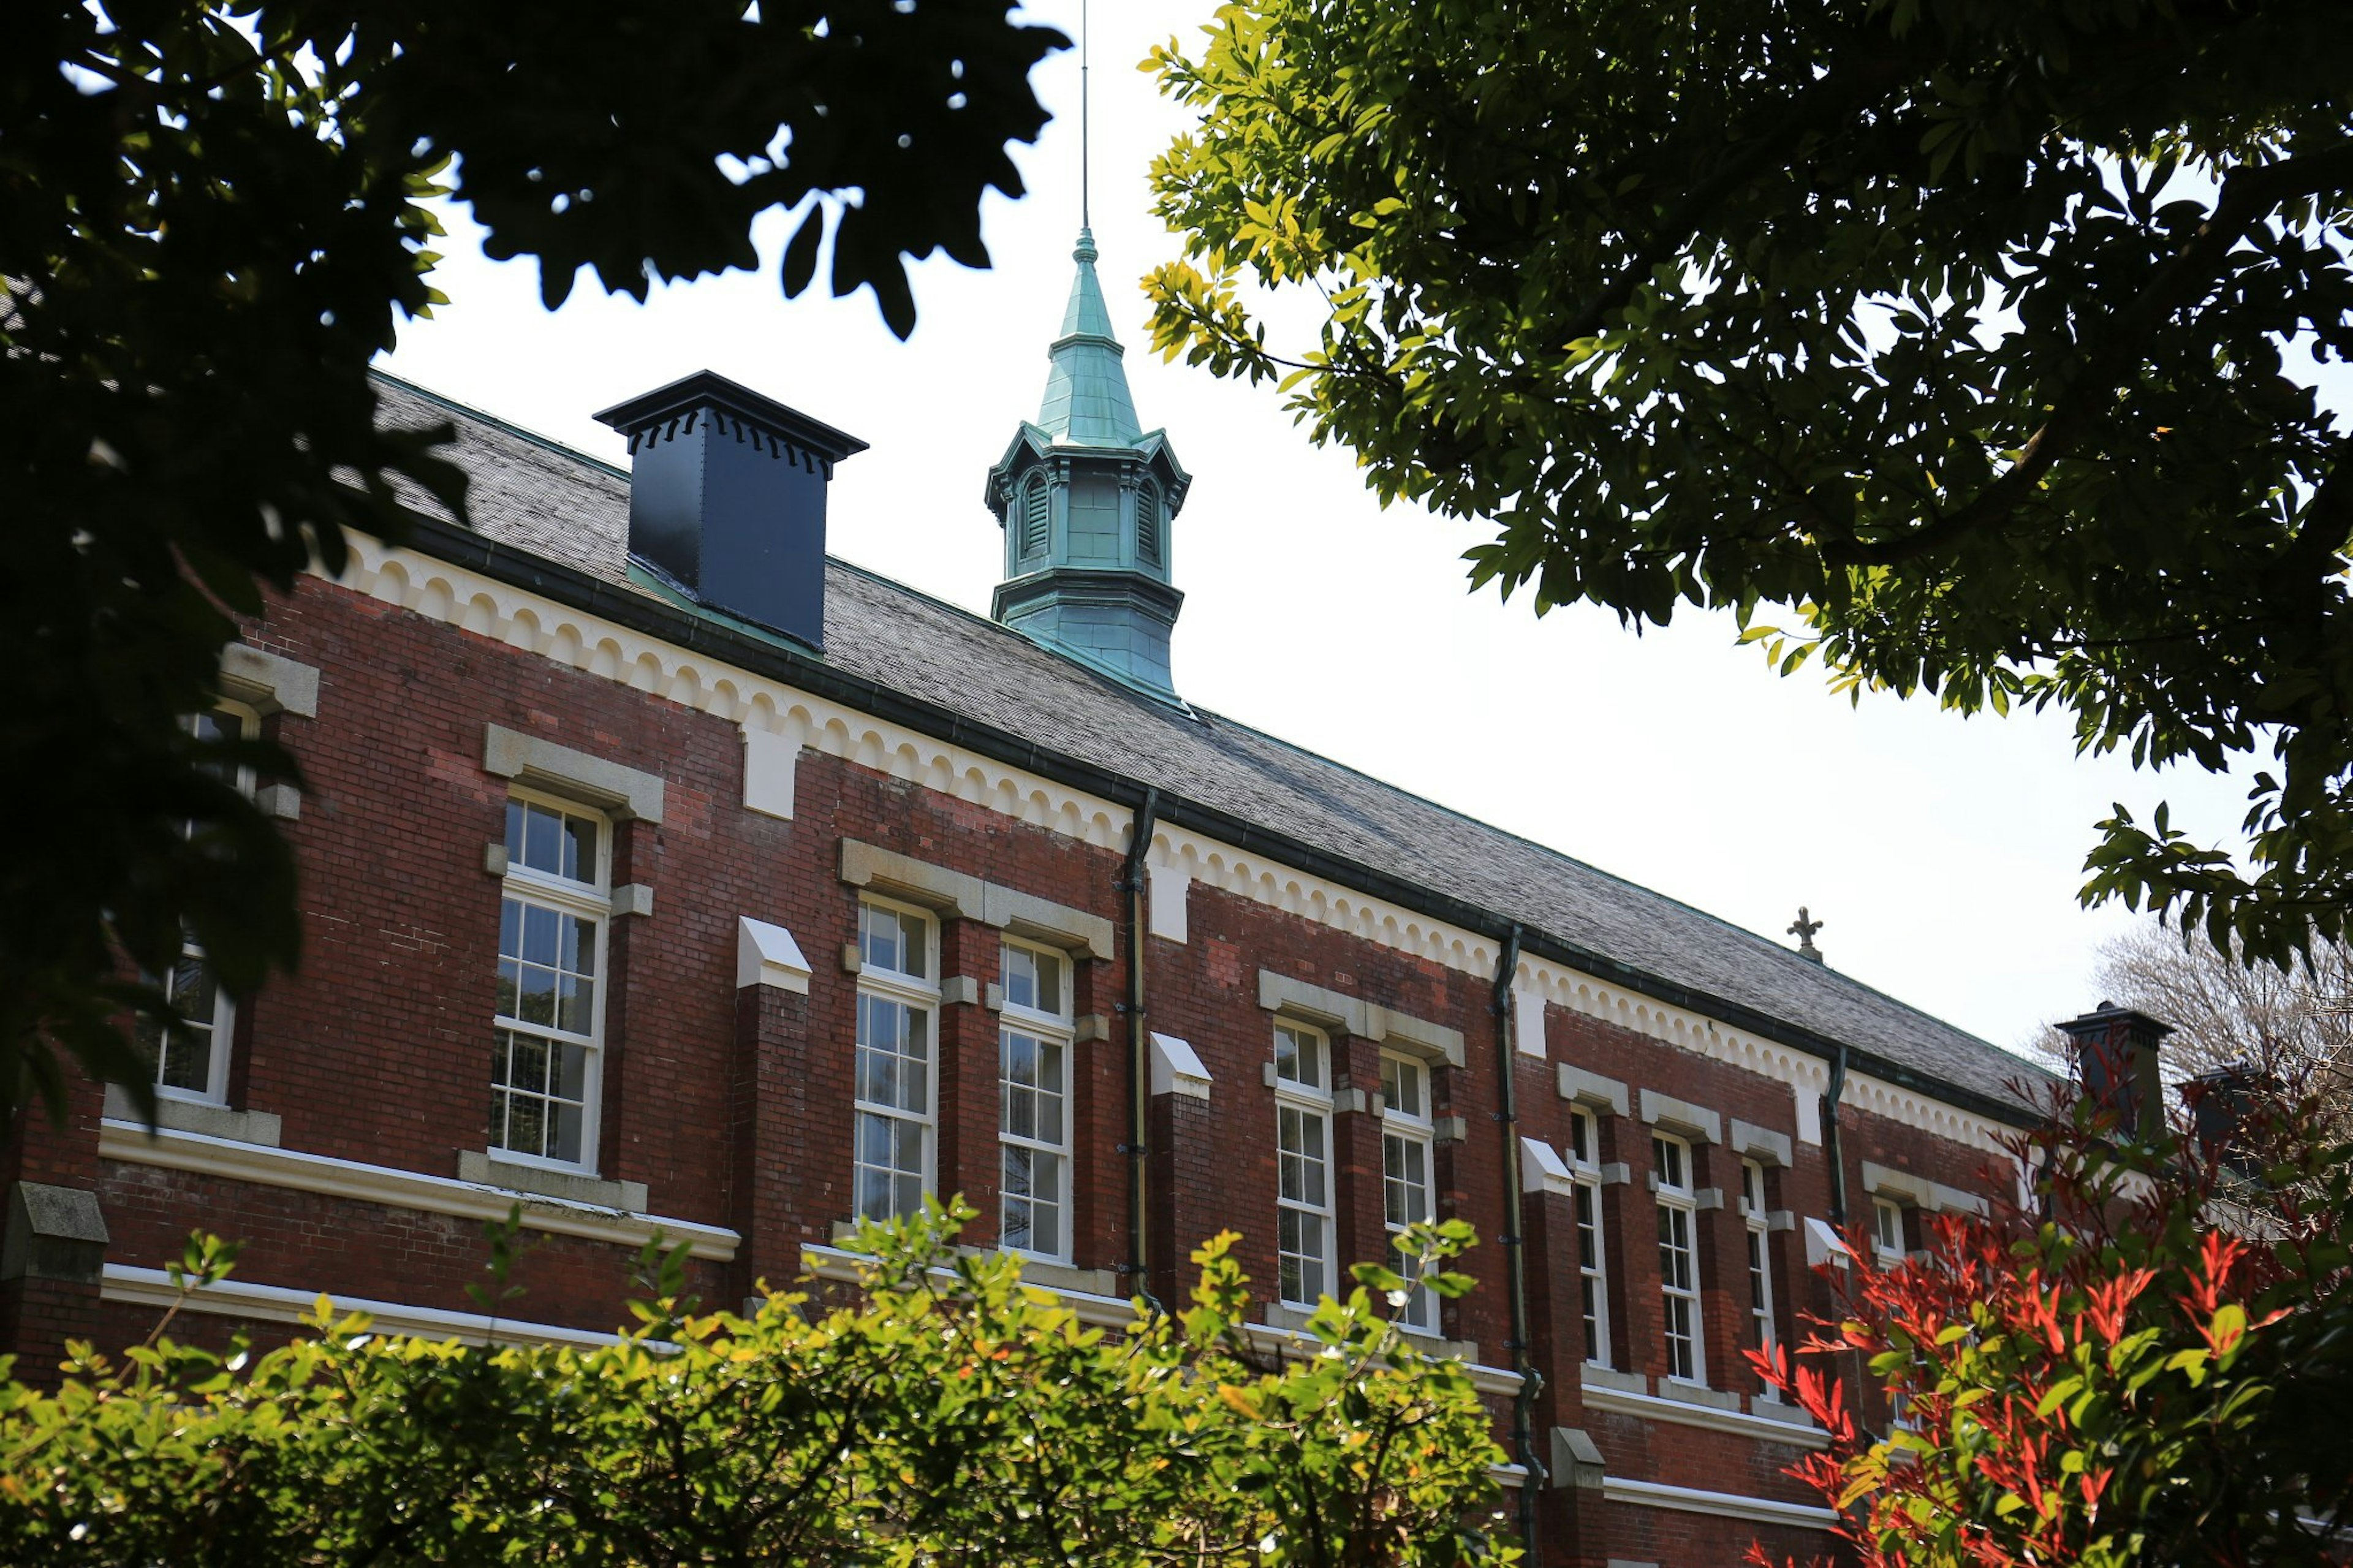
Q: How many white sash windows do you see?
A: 10